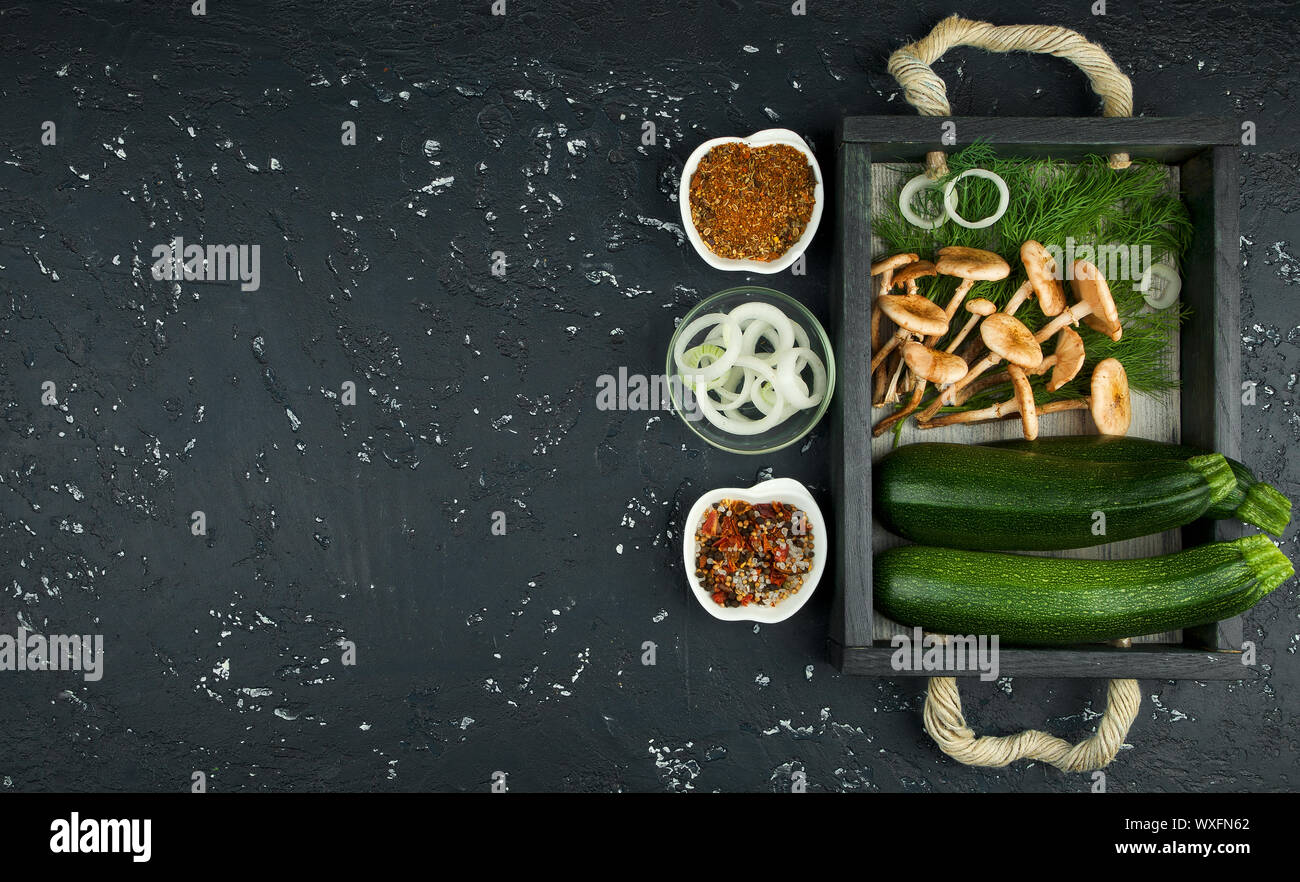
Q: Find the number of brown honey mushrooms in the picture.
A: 12